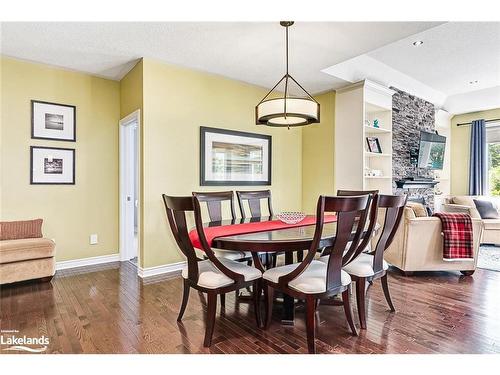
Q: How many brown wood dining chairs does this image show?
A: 6